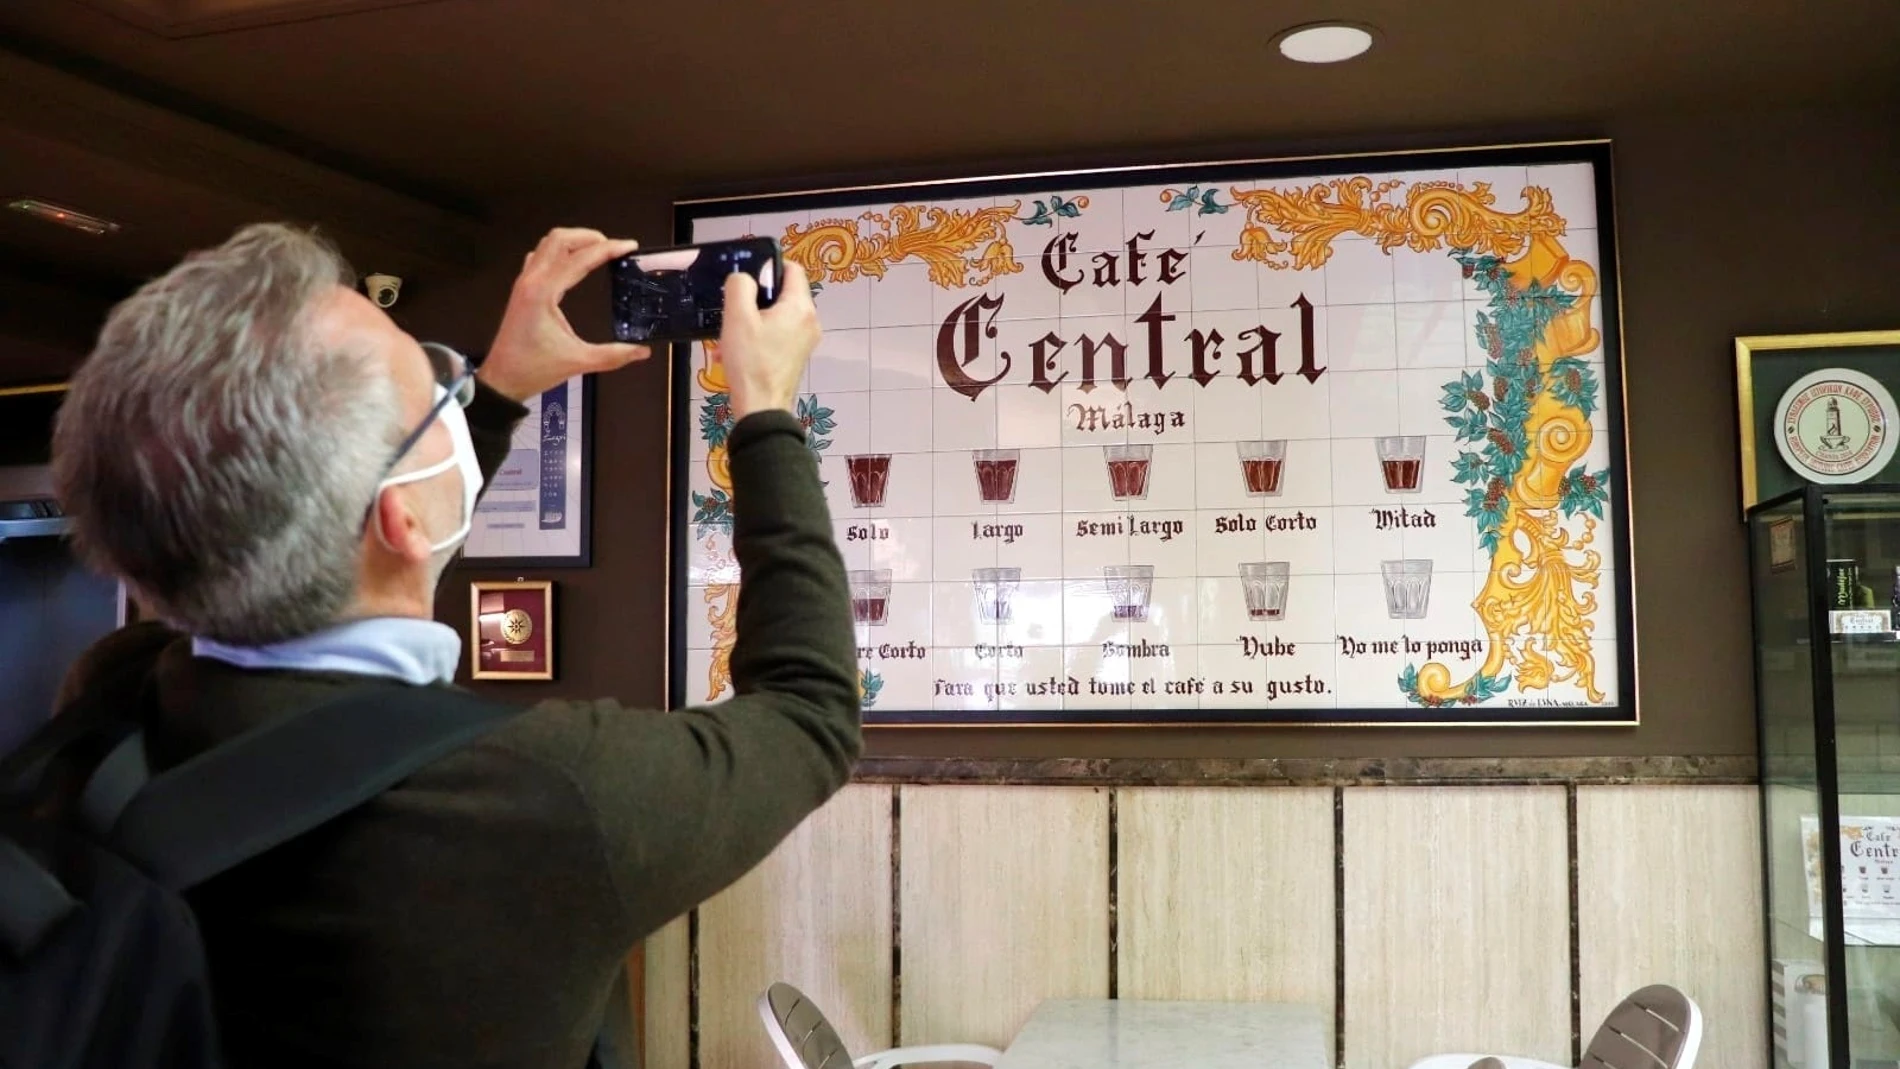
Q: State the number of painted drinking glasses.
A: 10